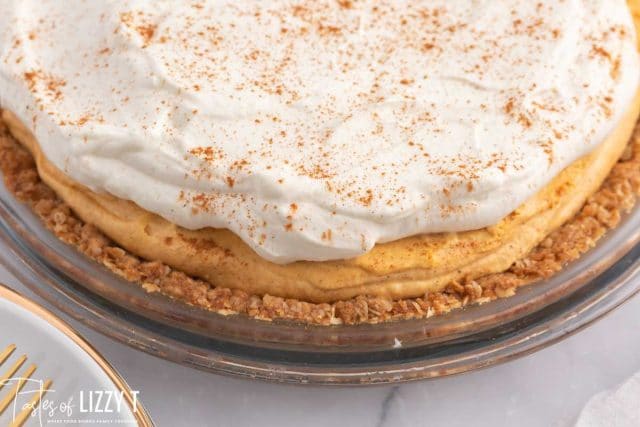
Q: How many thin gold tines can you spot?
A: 4